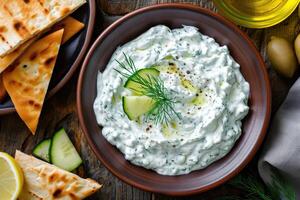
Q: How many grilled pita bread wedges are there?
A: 4